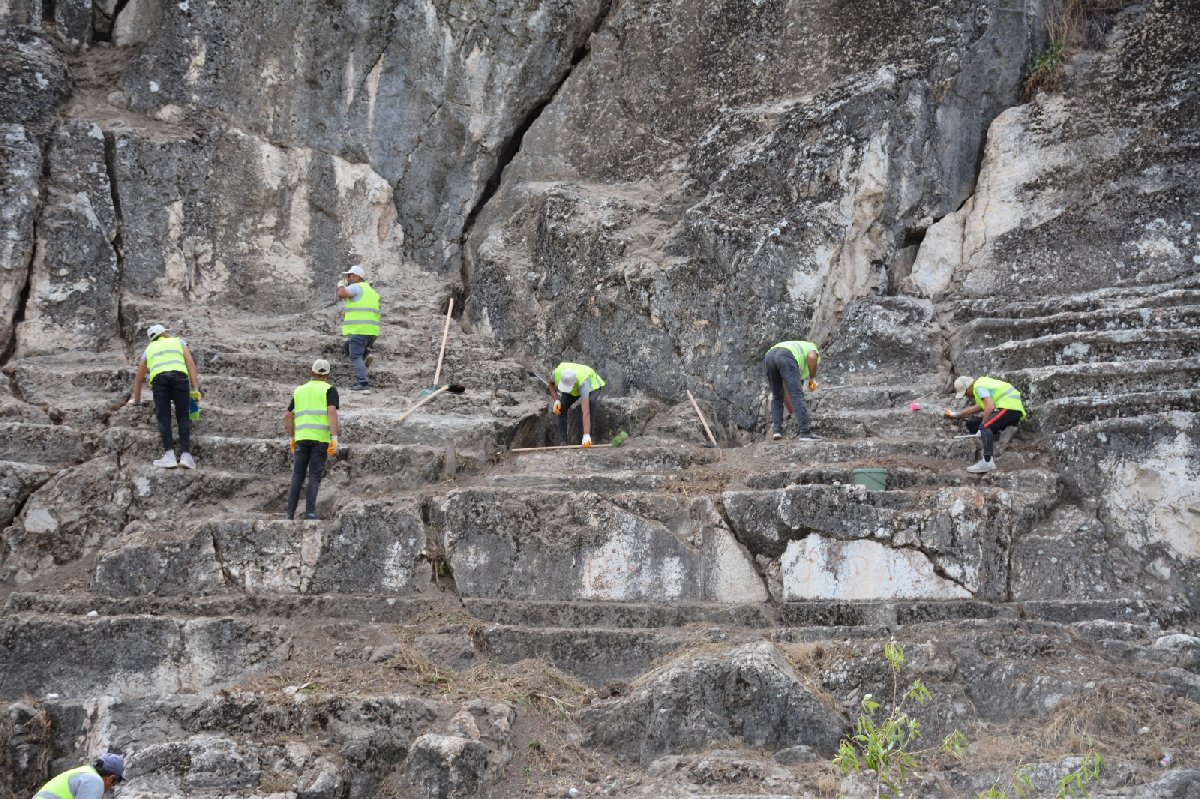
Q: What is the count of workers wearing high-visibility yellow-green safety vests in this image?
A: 7